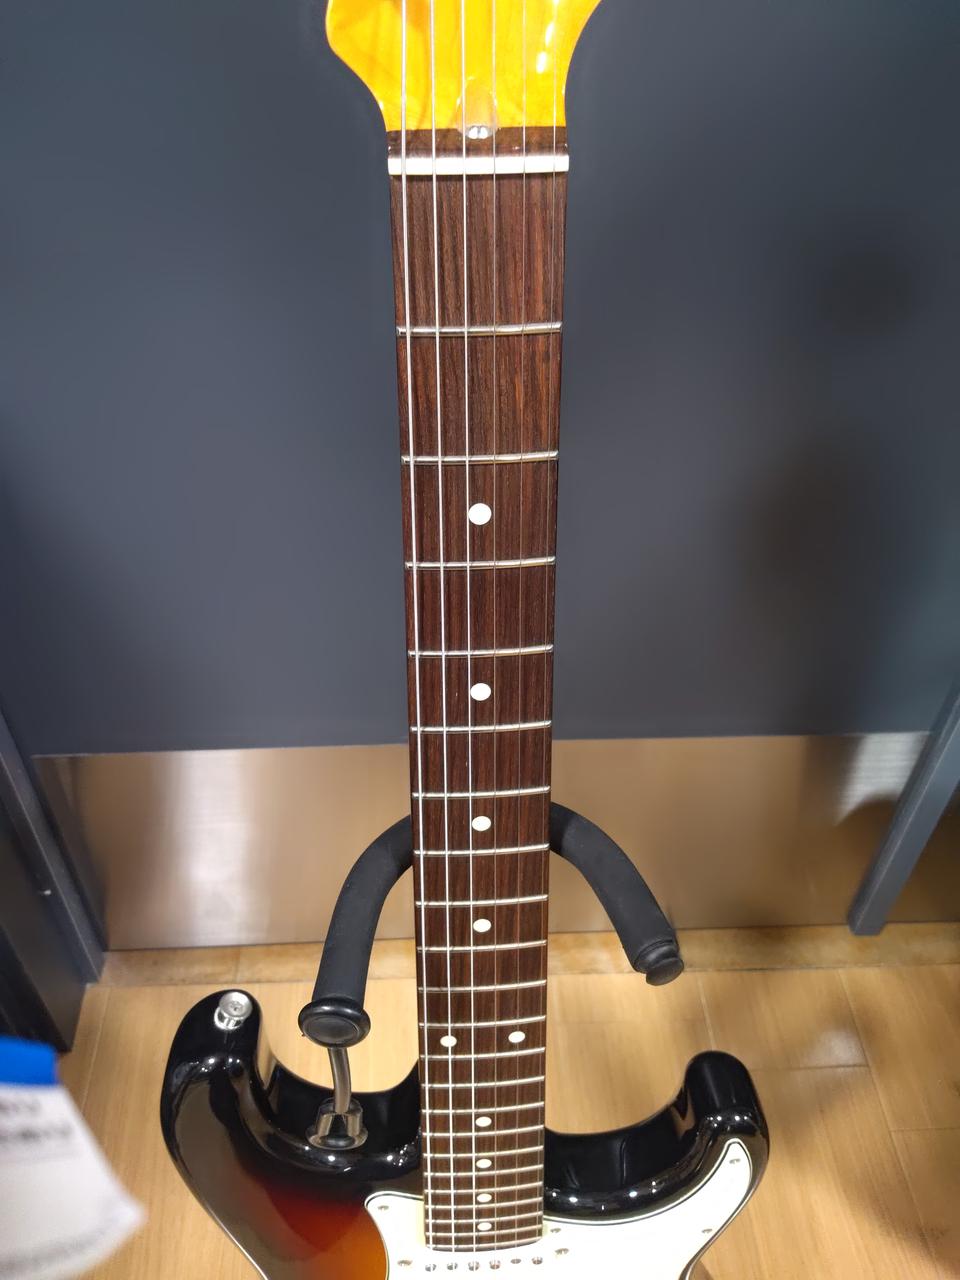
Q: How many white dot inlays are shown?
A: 10